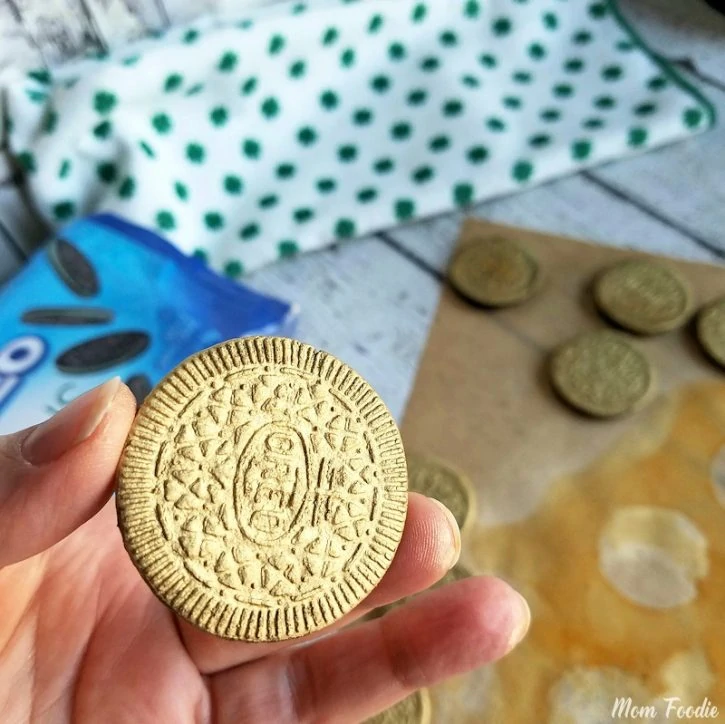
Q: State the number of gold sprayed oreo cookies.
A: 8